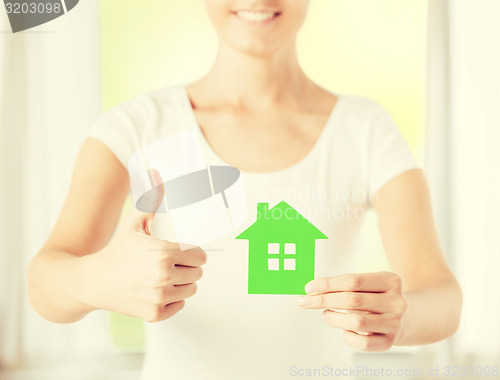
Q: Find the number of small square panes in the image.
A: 4